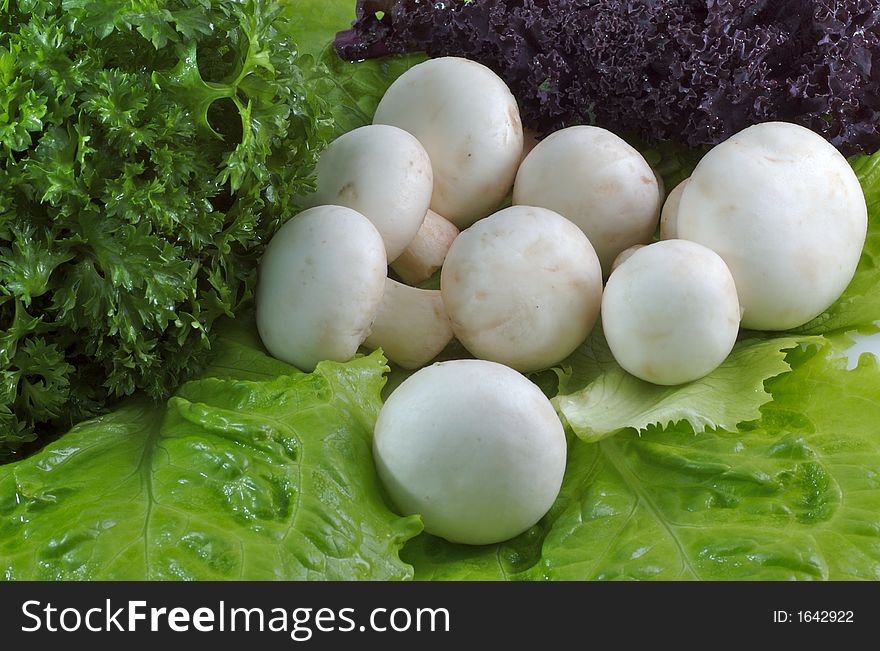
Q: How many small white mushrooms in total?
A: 8